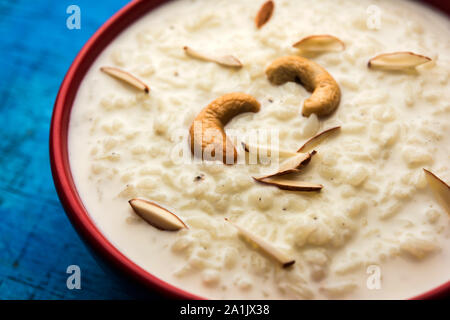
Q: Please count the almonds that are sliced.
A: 12